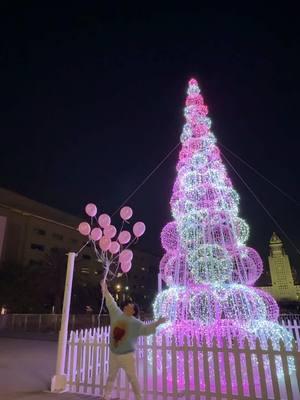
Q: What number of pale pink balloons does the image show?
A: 12